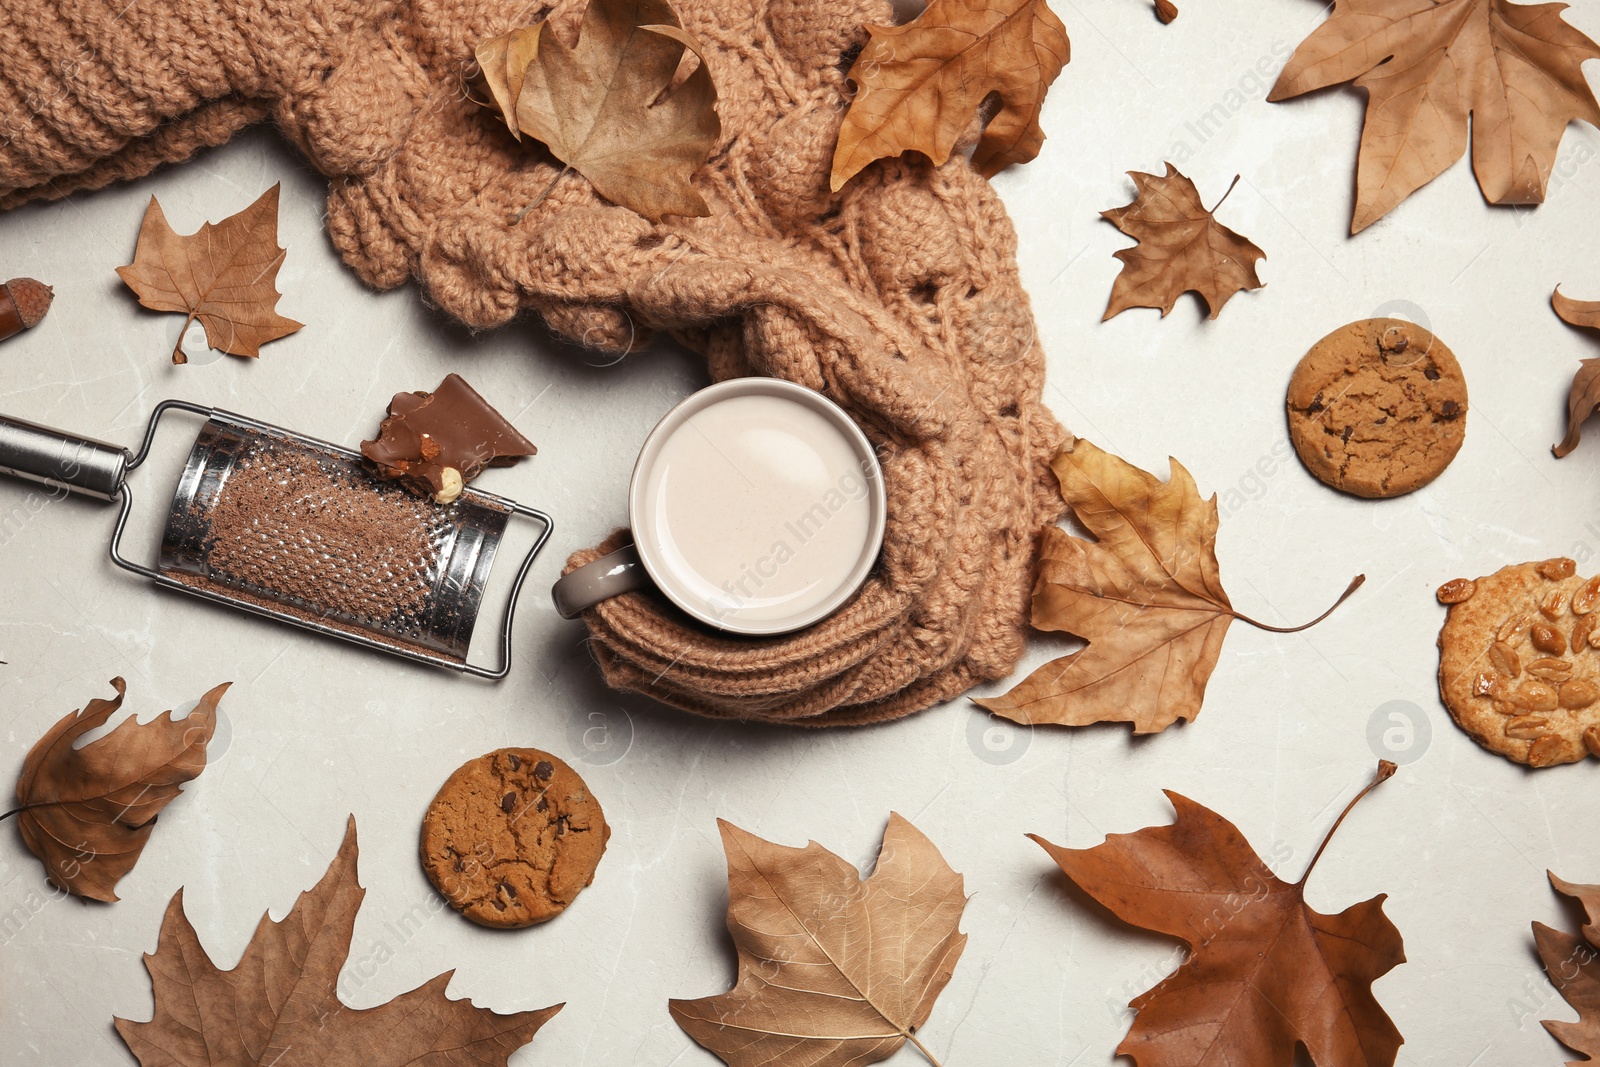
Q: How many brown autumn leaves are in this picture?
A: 12